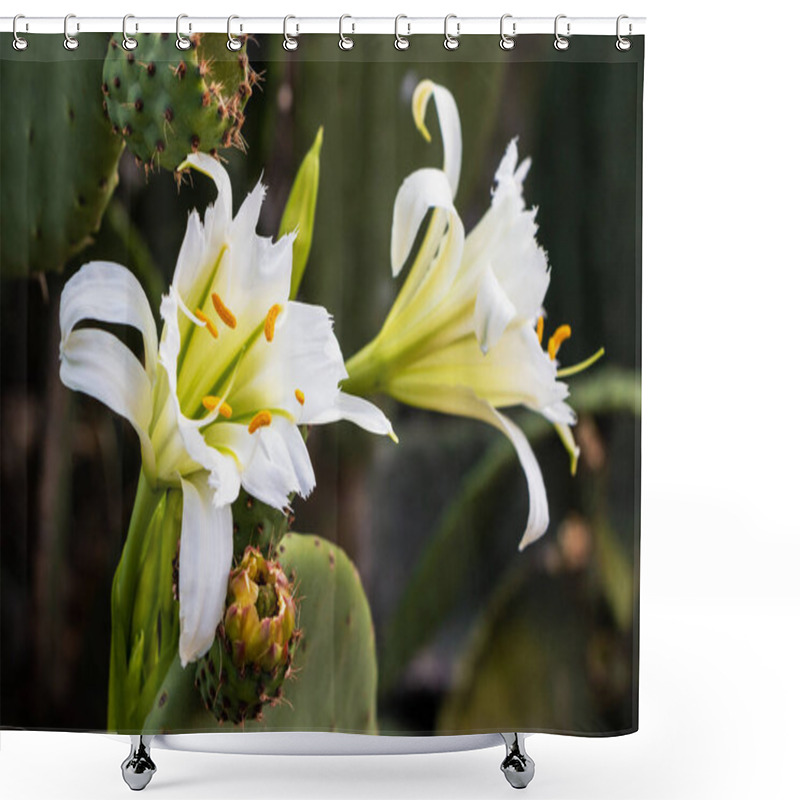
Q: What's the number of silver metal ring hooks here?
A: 12